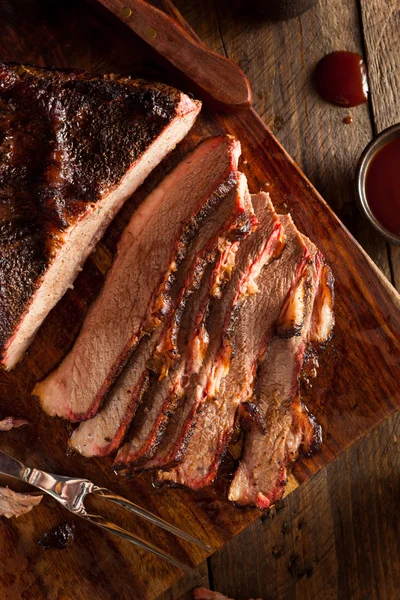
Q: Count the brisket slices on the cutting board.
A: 6